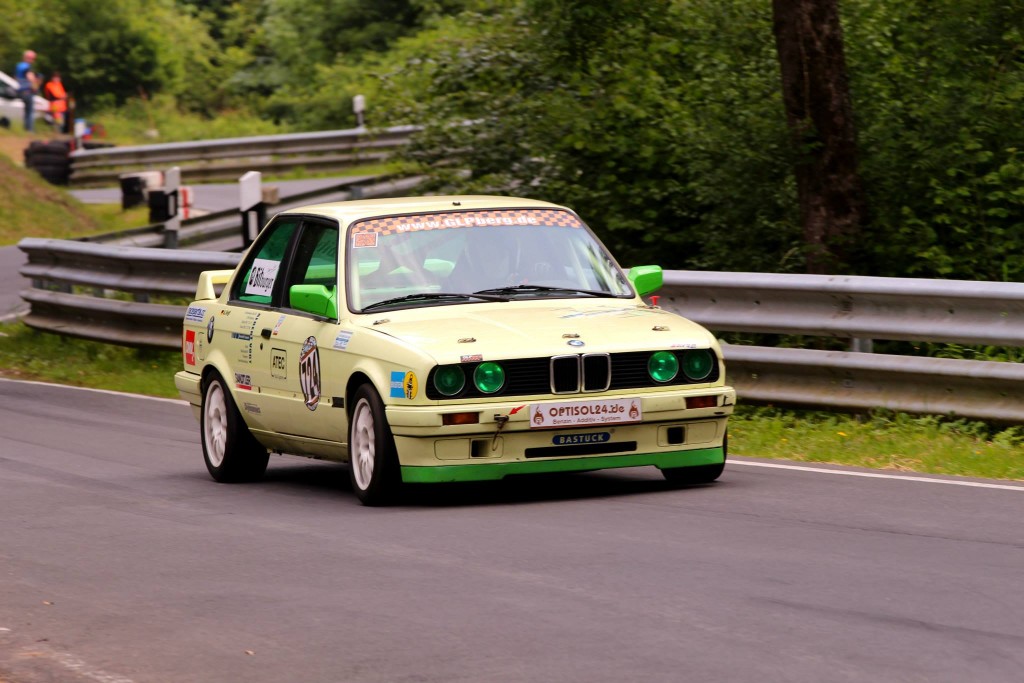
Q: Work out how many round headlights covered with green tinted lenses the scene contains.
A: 4